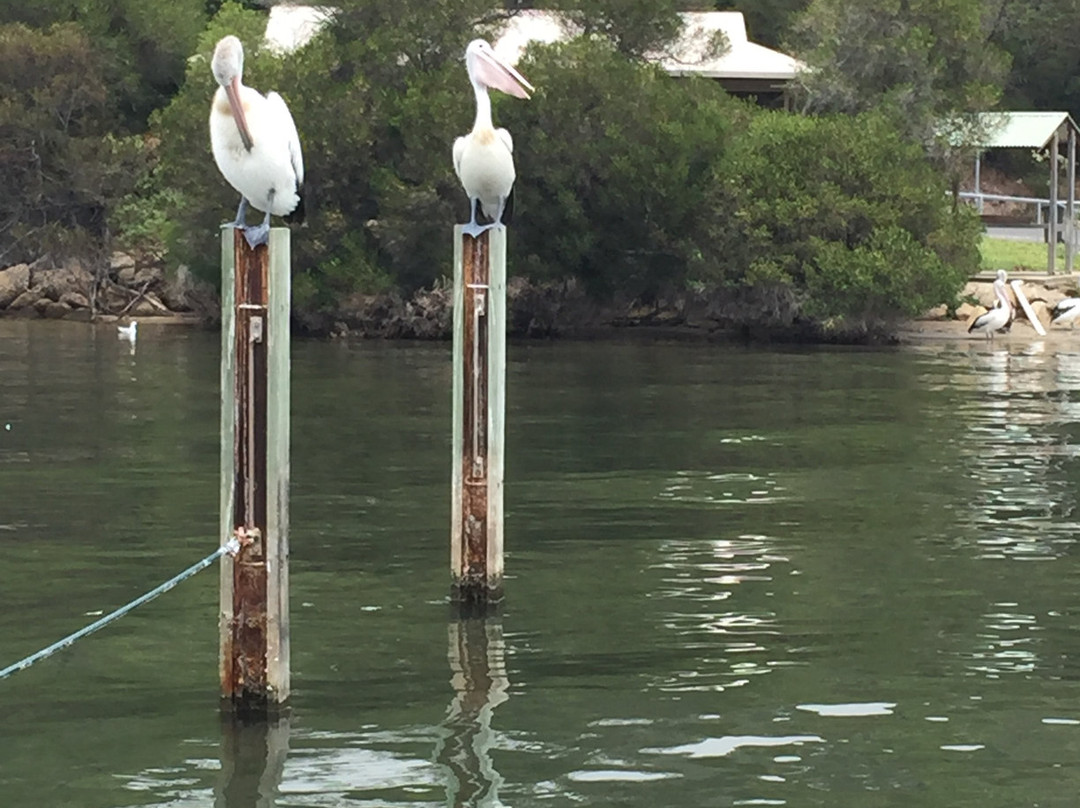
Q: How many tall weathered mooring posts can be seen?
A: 2